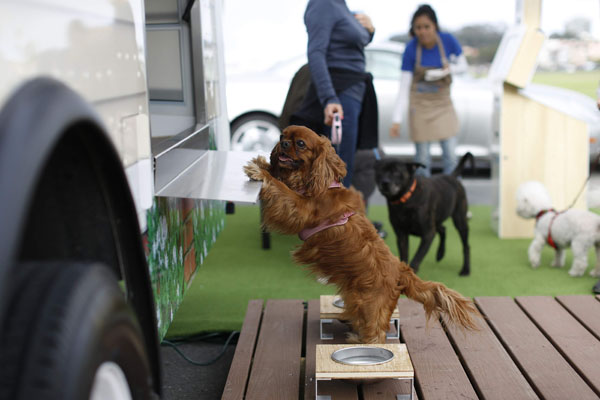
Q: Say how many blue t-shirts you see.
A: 1